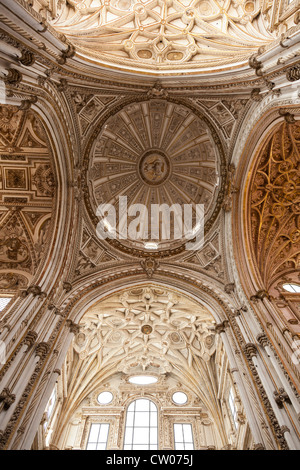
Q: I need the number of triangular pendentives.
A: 4